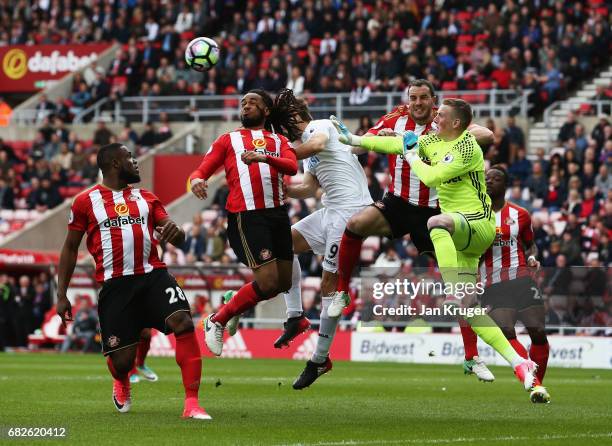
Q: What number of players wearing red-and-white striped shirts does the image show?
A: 4